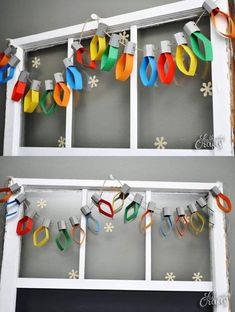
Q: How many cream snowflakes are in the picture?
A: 12